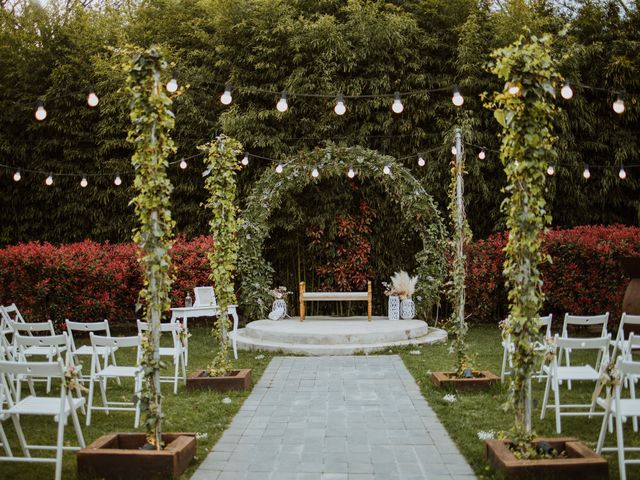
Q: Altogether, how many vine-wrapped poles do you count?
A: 4